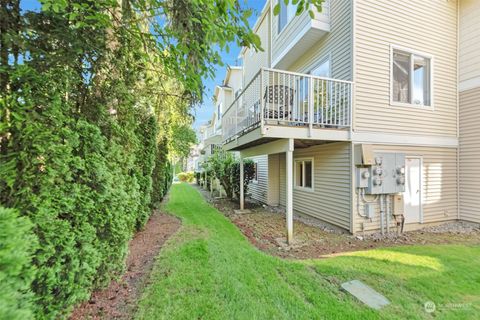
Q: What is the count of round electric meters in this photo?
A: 6